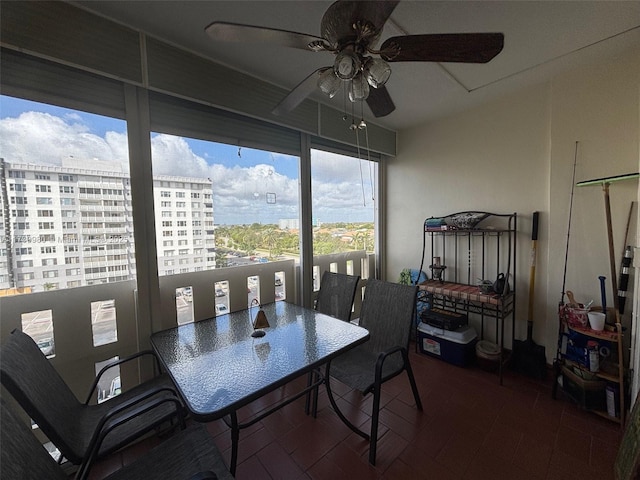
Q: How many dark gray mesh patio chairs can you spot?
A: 4